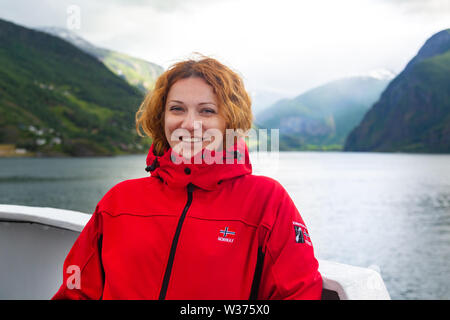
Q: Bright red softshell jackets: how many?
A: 1